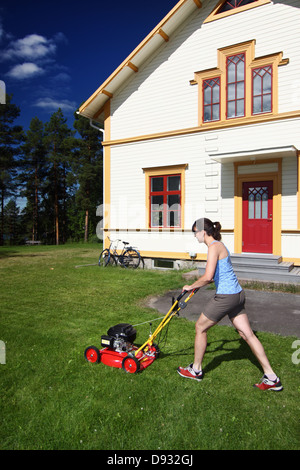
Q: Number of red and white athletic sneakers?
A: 2